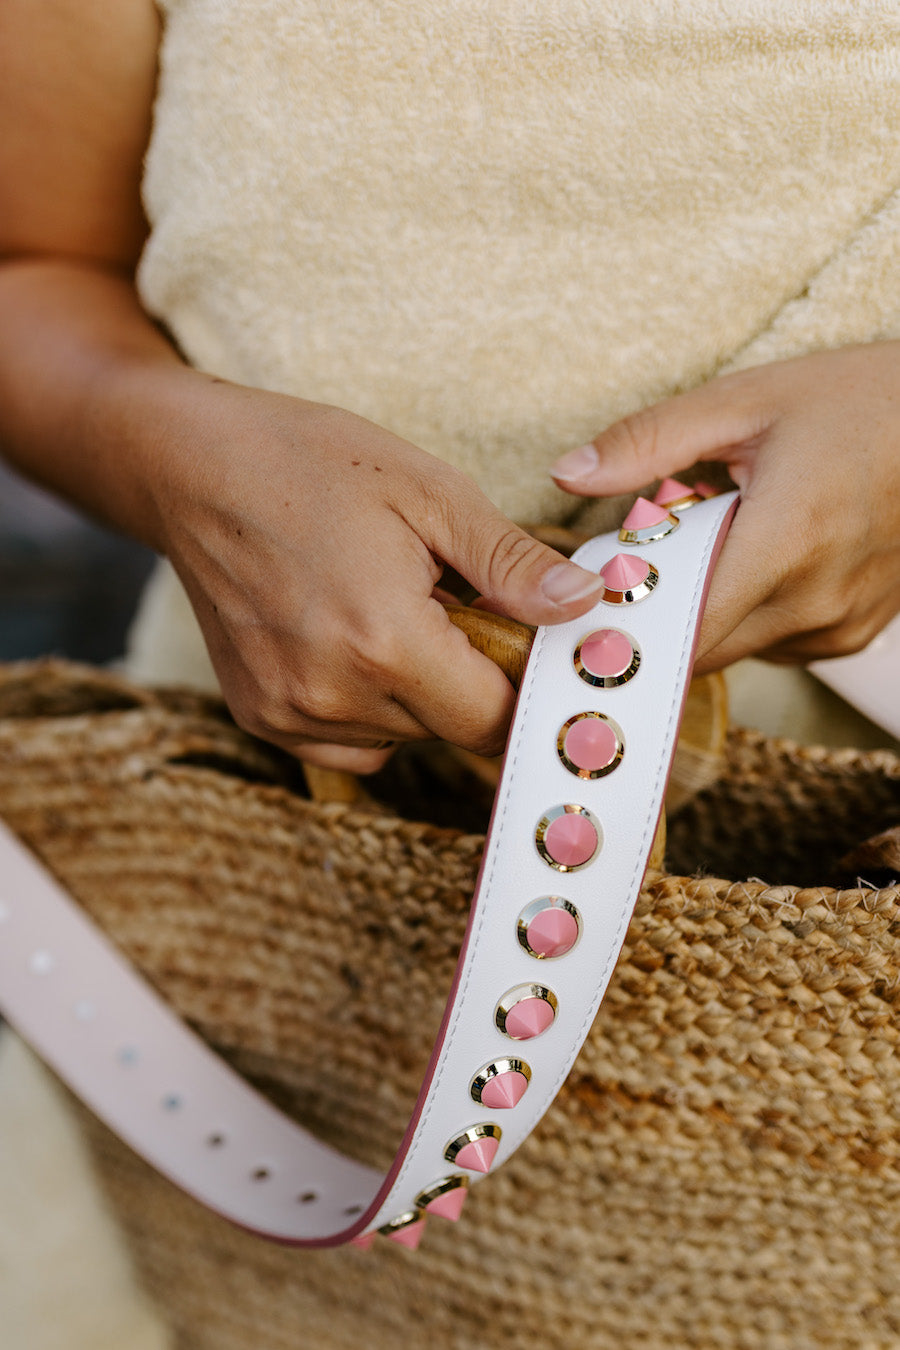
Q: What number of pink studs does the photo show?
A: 14